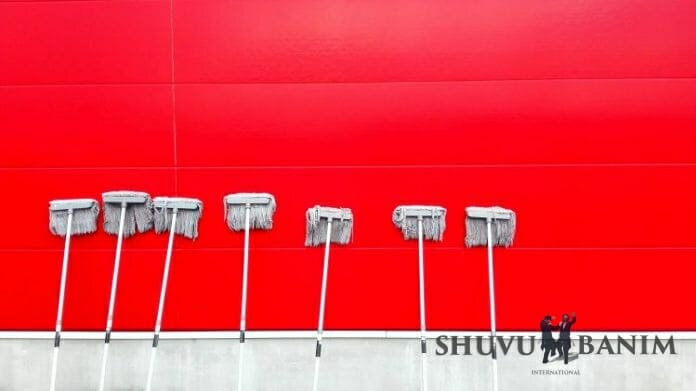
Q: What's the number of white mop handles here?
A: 7